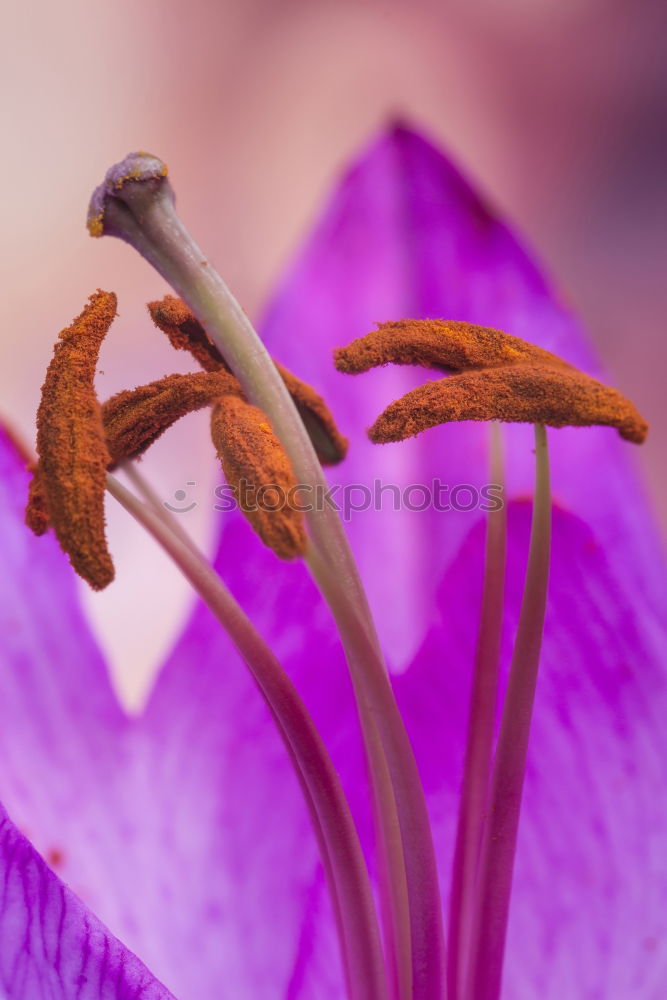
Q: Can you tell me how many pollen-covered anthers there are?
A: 6